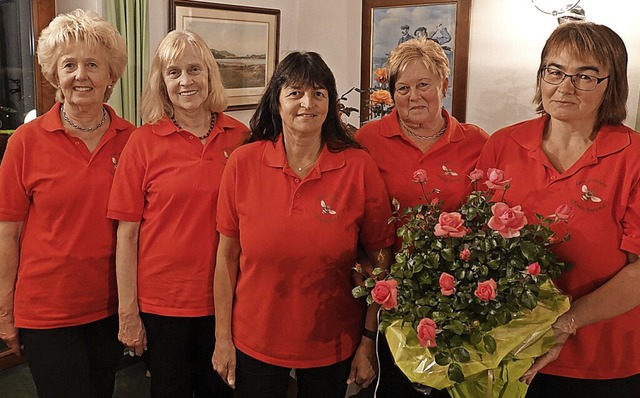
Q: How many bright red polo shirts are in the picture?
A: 5